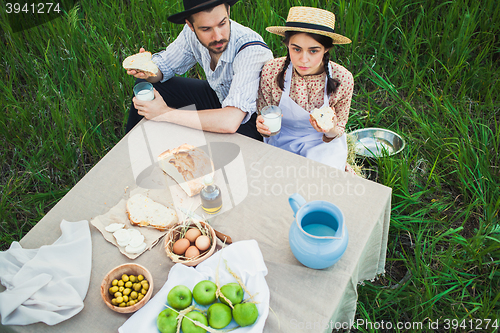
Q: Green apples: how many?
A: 7